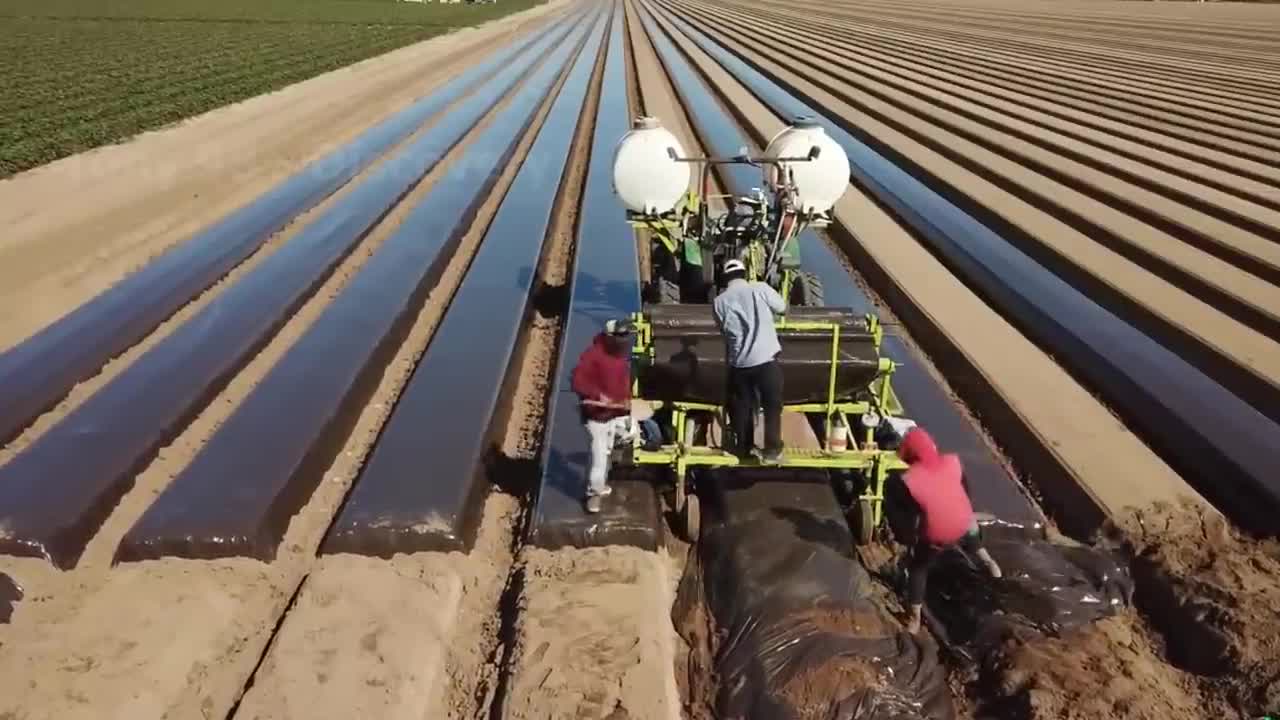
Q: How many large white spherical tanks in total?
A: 2